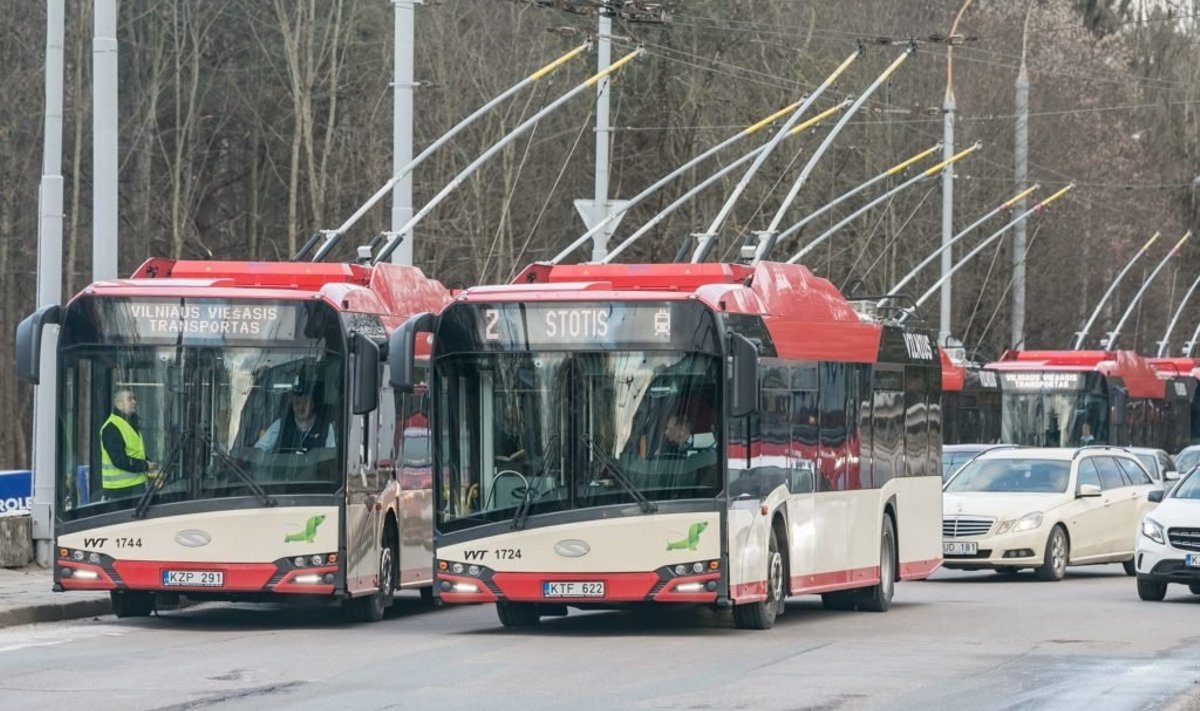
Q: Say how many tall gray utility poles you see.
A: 6